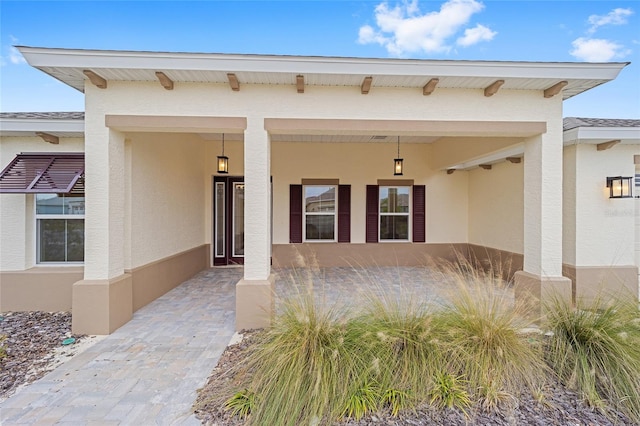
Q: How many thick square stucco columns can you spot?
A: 3